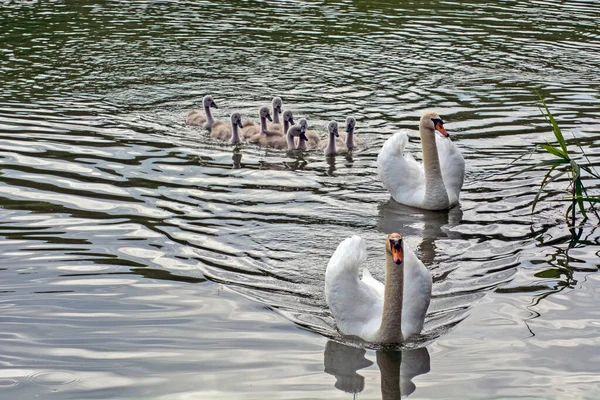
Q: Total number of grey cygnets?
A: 9